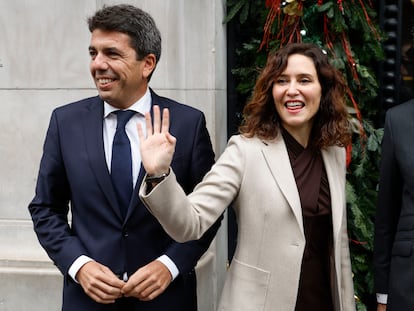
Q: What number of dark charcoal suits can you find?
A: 1